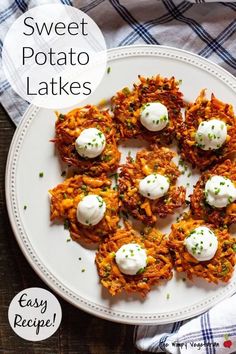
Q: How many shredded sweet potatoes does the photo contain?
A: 8